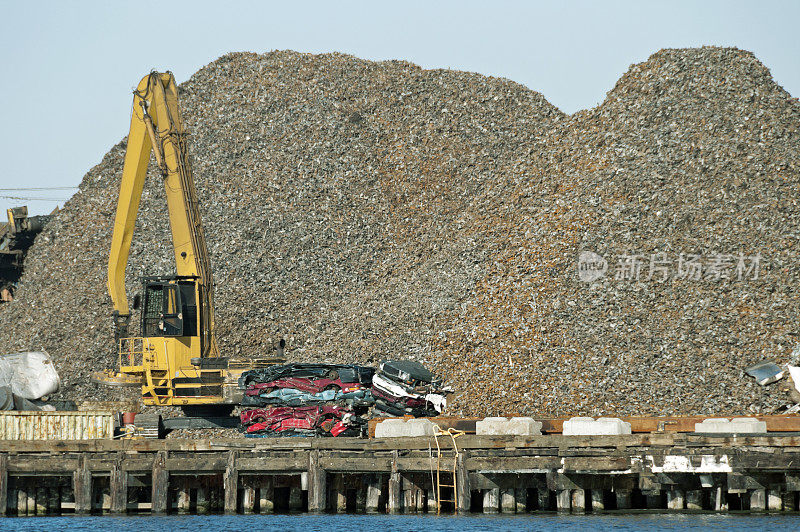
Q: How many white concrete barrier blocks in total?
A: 4